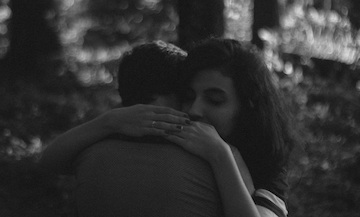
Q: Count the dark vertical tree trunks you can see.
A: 3